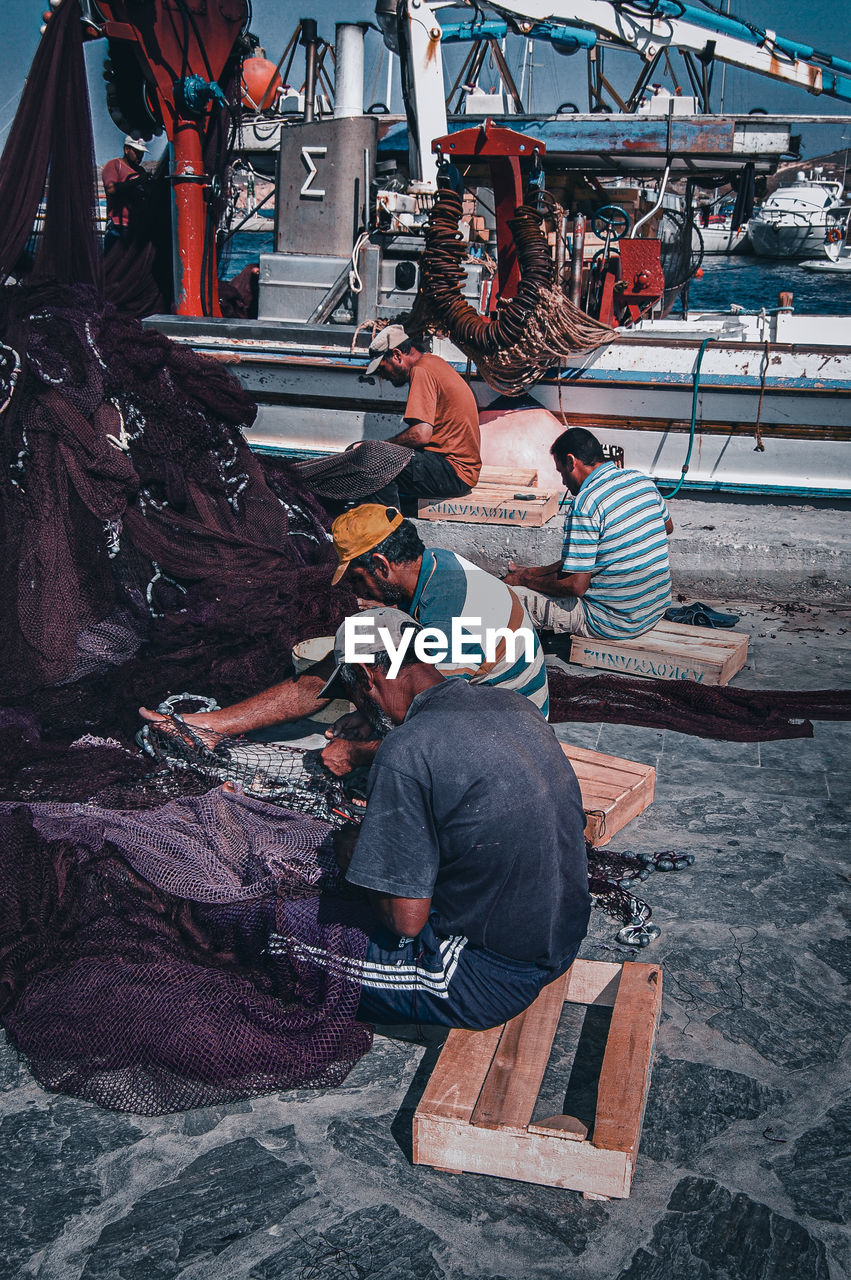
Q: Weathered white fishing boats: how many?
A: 1